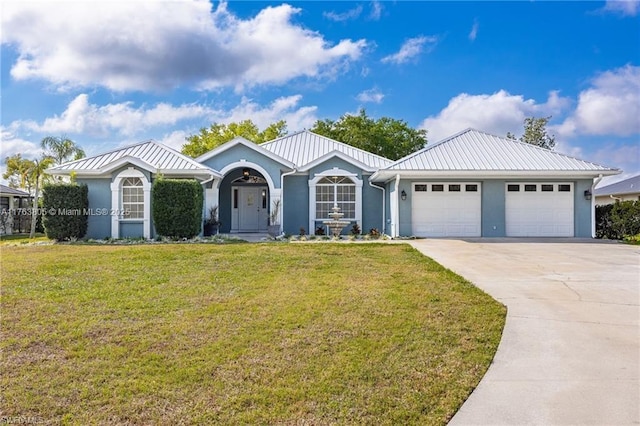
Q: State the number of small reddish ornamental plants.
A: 4